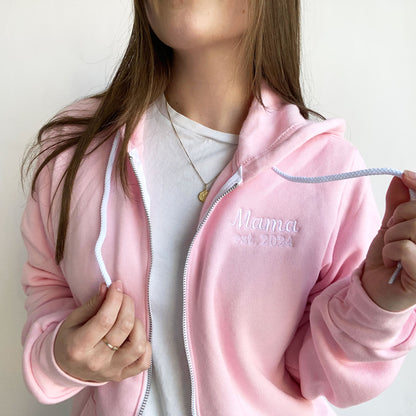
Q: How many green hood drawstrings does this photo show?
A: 0